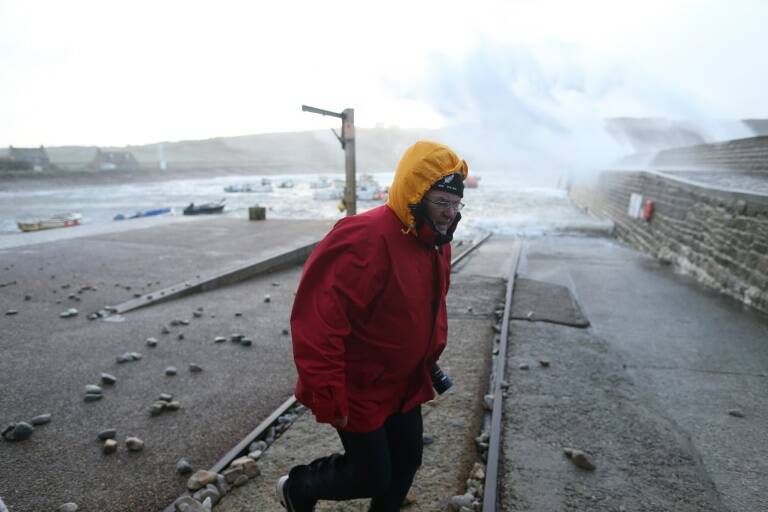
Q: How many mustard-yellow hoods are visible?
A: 1